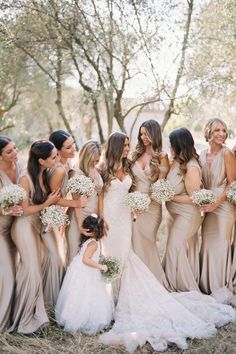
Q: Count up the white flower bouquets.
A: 8